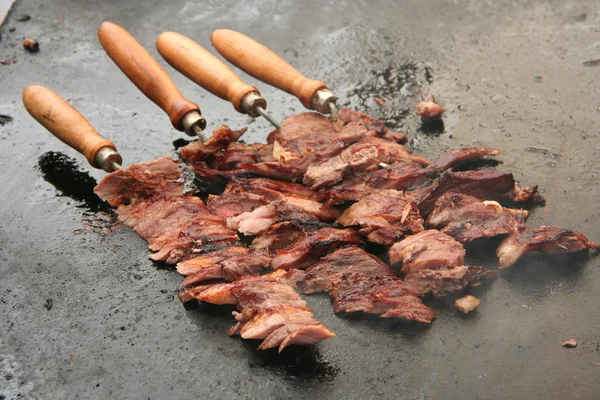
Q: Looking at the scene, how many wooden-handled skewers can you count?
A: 4